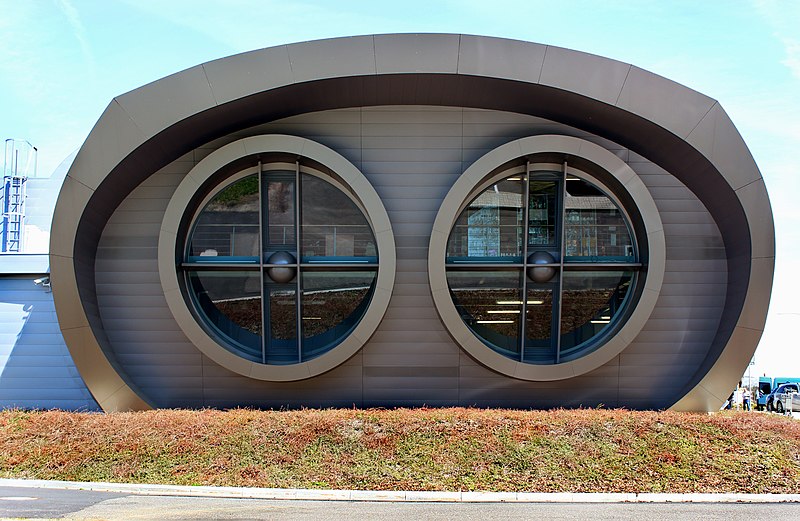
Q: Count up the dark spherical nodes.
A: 2